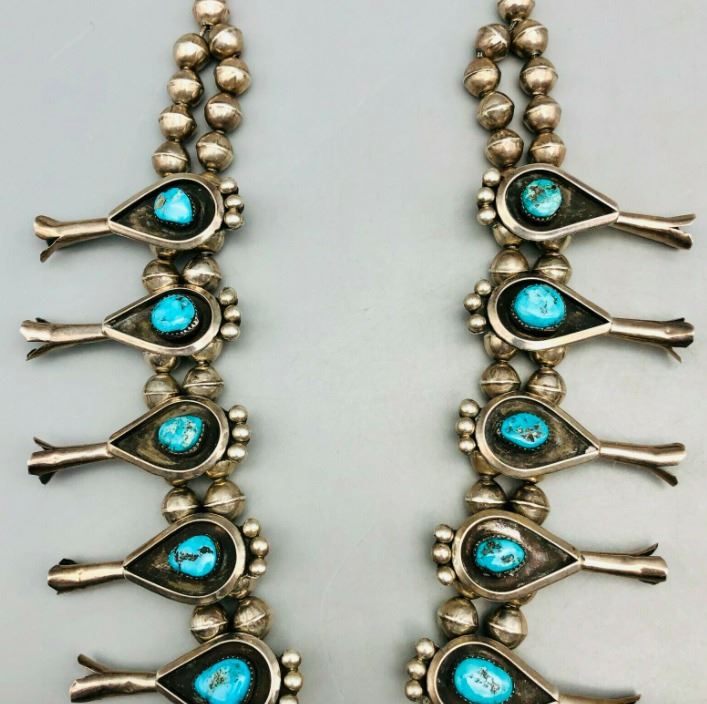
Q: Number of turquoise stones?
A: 10